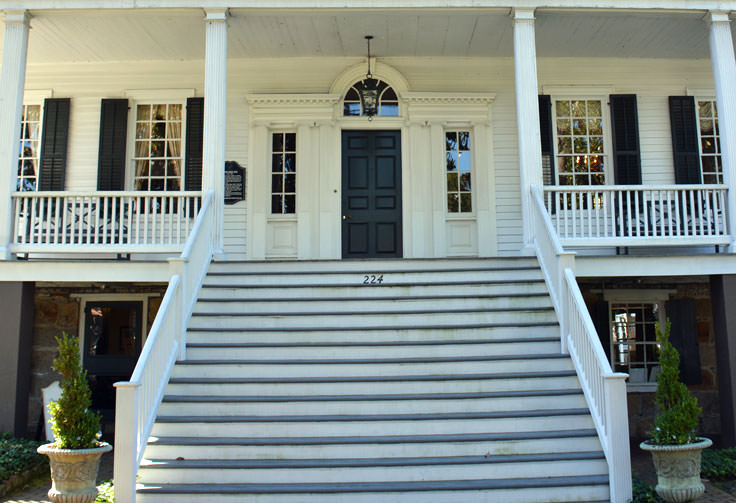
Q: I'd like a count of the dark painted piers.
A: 2